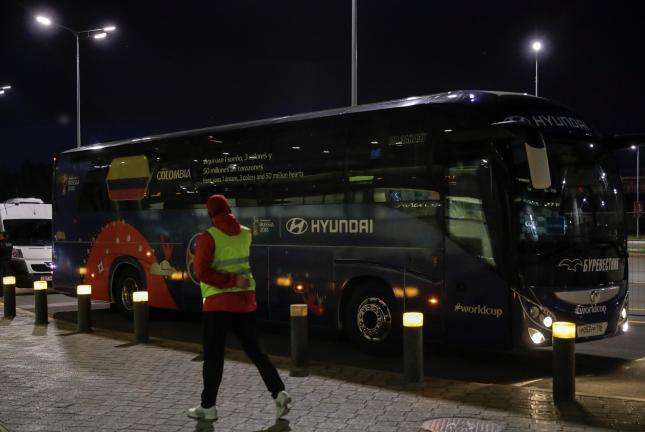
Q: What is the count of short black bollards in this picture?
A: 7